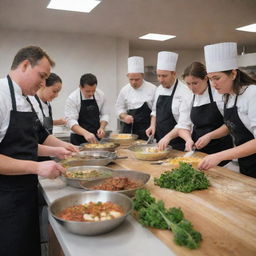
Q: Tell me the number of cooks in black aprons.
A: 7